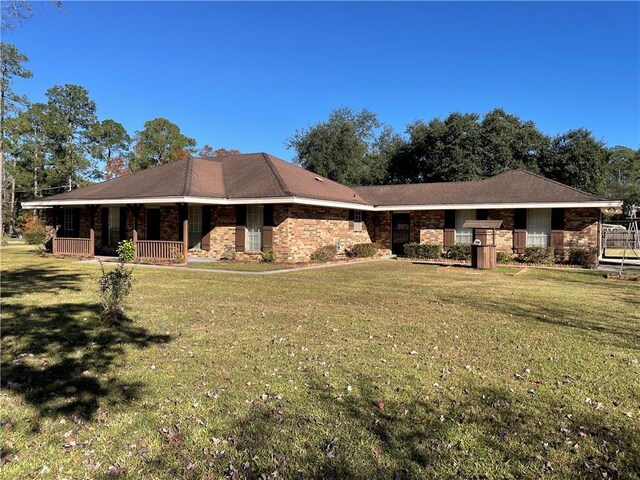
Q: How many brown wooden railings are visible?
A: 2